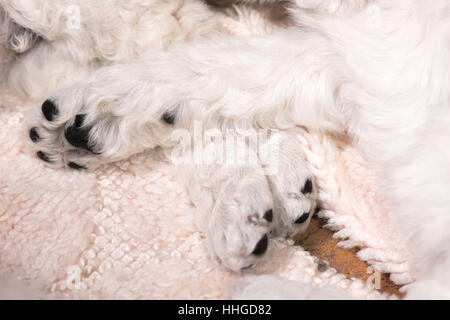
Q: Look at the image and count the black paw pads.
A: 10